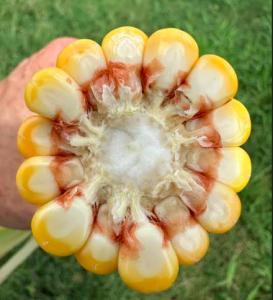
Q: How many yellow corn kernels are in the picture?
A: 14